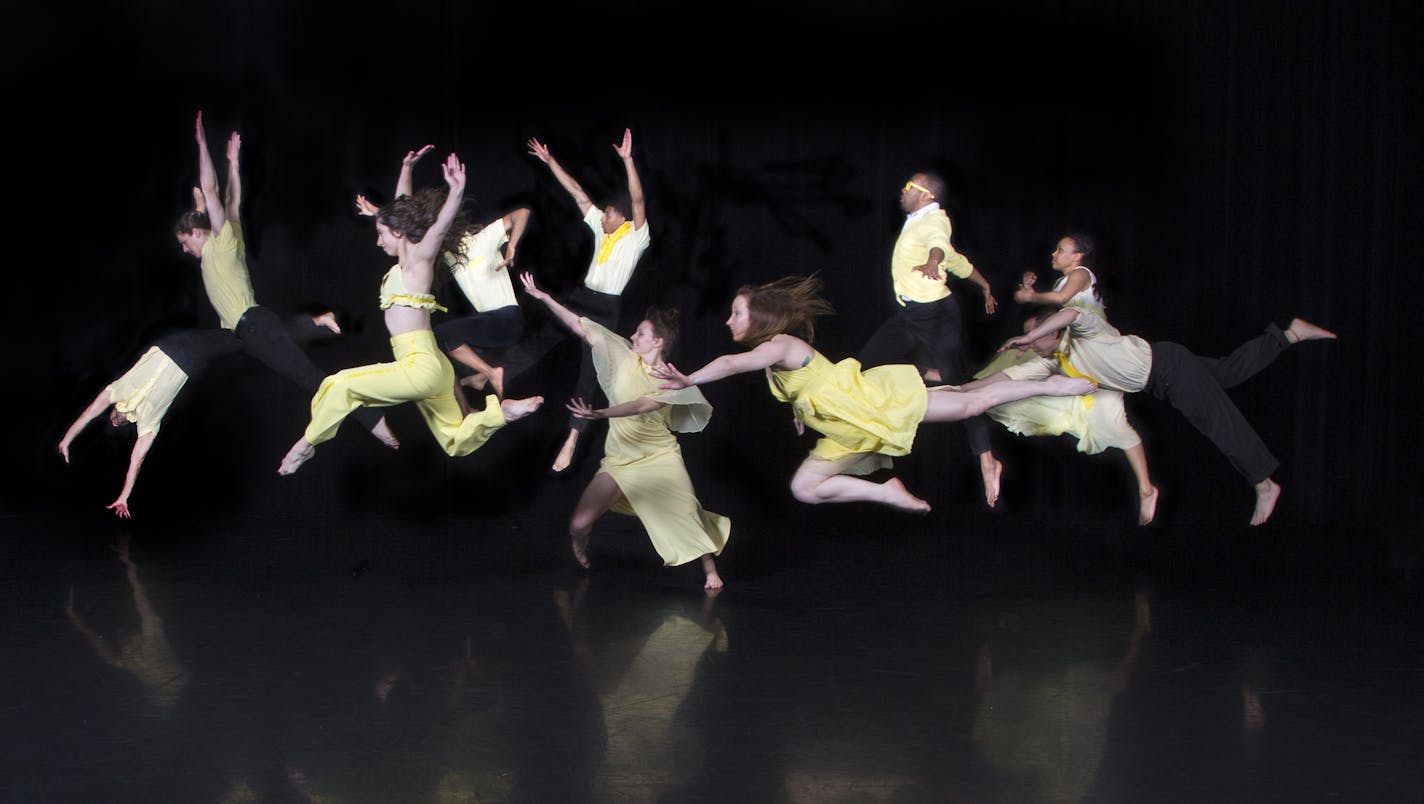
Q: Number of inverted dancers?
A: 1